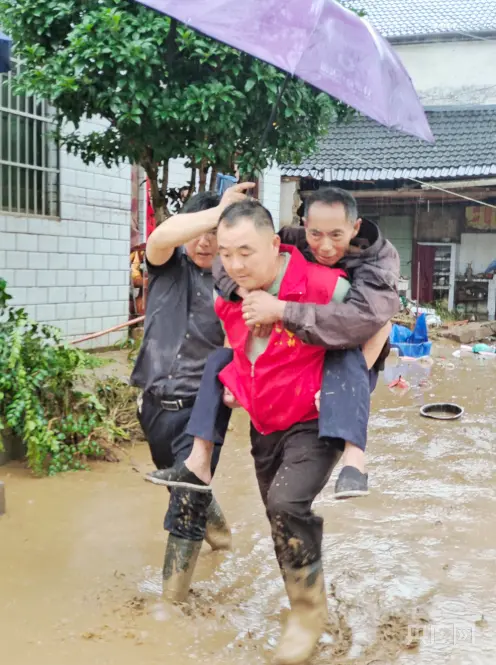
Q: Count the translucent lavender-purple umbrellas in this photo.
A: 1